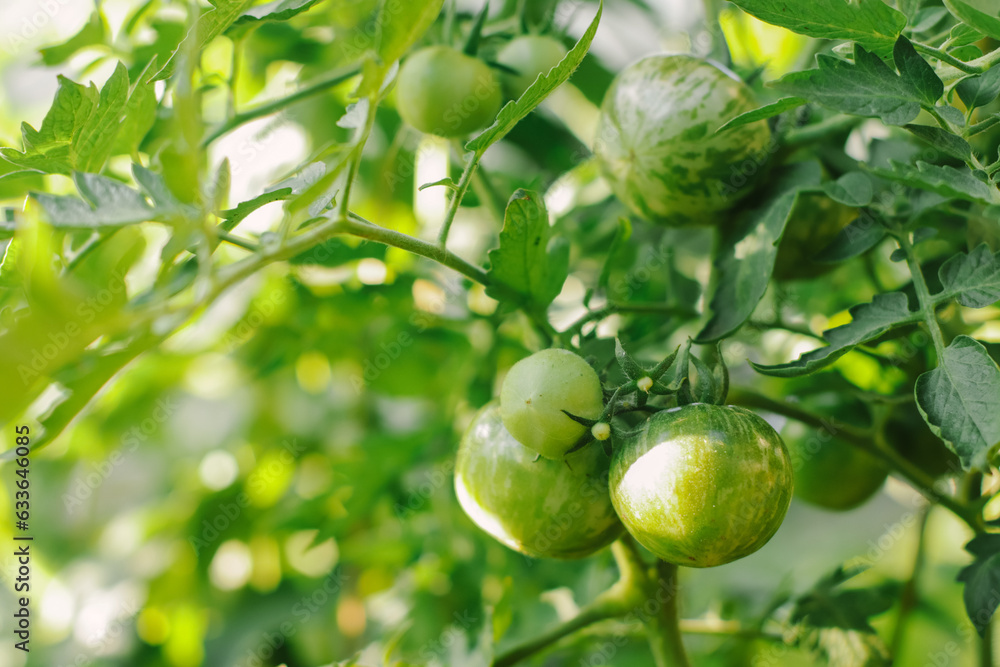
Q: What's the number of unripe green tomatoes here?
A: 8